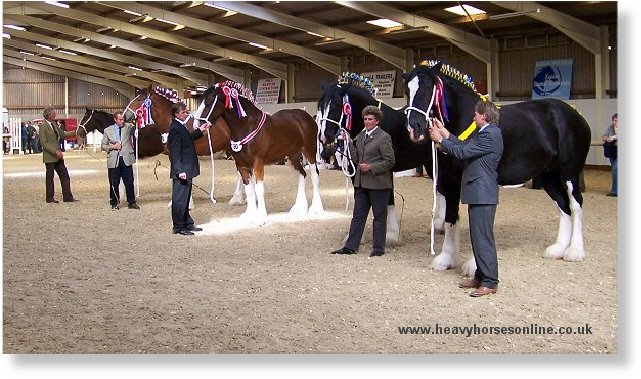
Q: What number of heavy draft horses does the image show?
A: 5